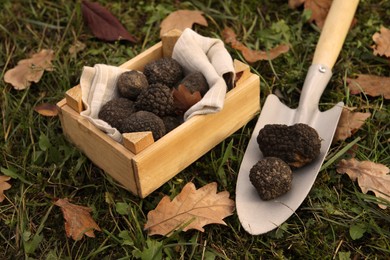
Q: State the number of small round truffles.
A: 9